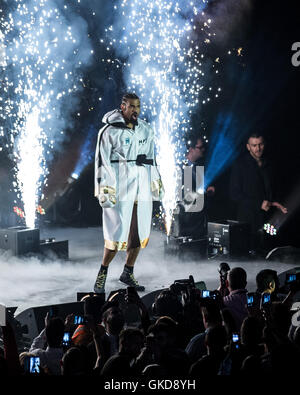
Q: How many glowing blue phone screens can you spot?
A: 8